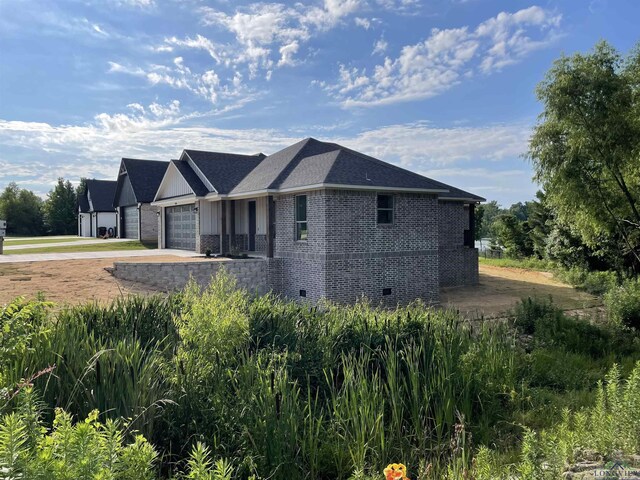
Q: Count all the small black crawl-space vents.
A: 2